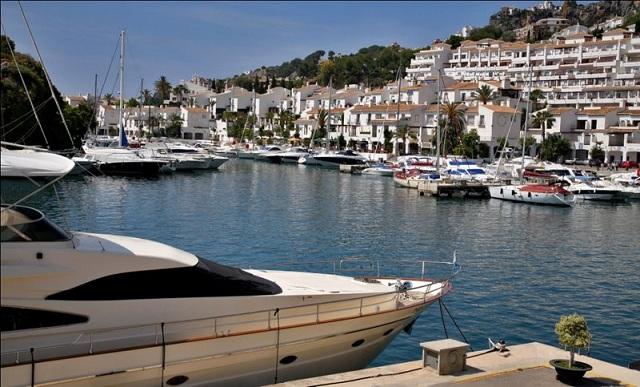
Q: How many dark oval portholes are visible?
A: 4